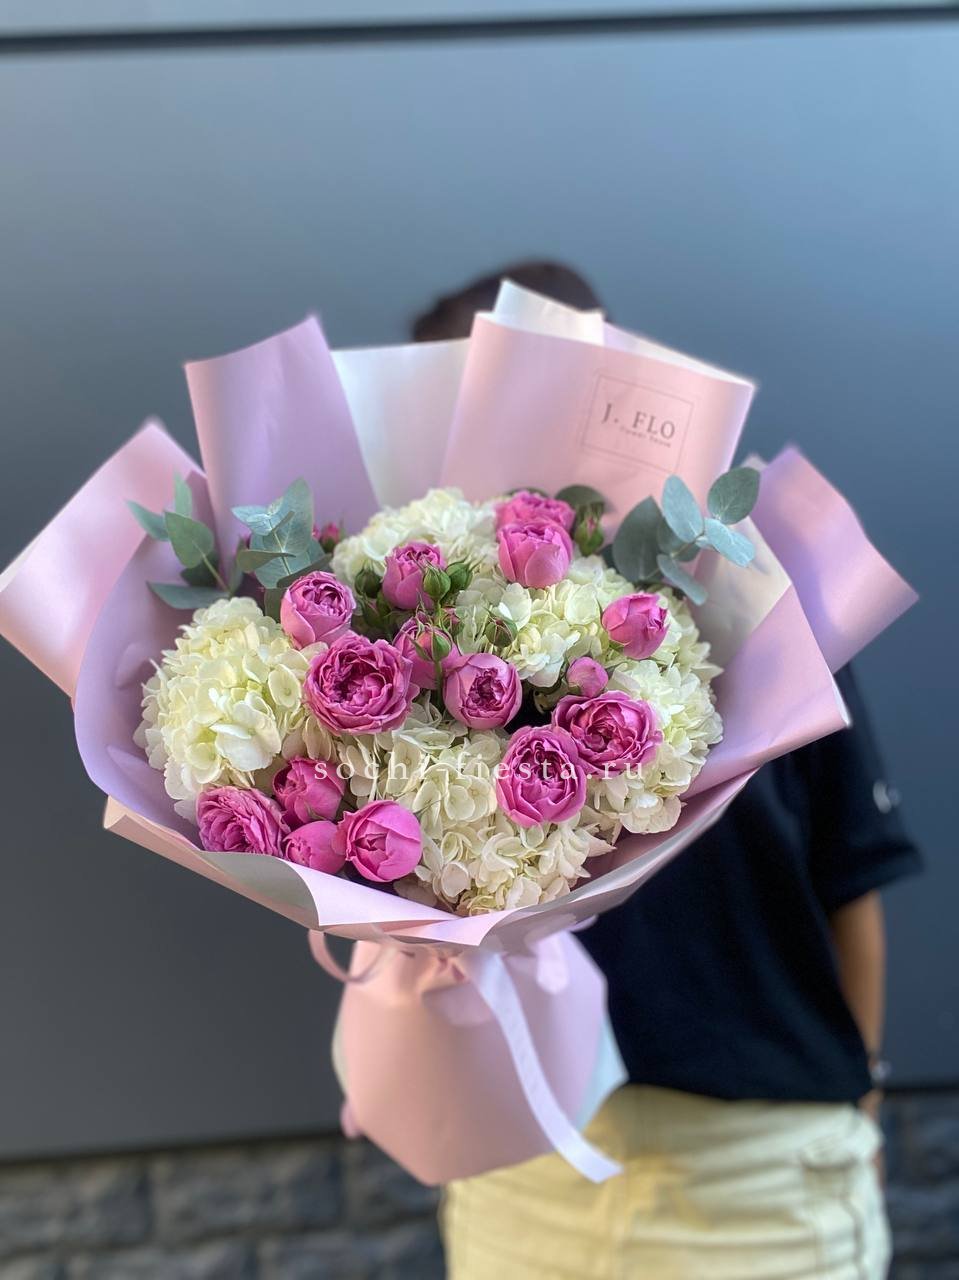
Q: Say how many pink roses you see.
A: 15